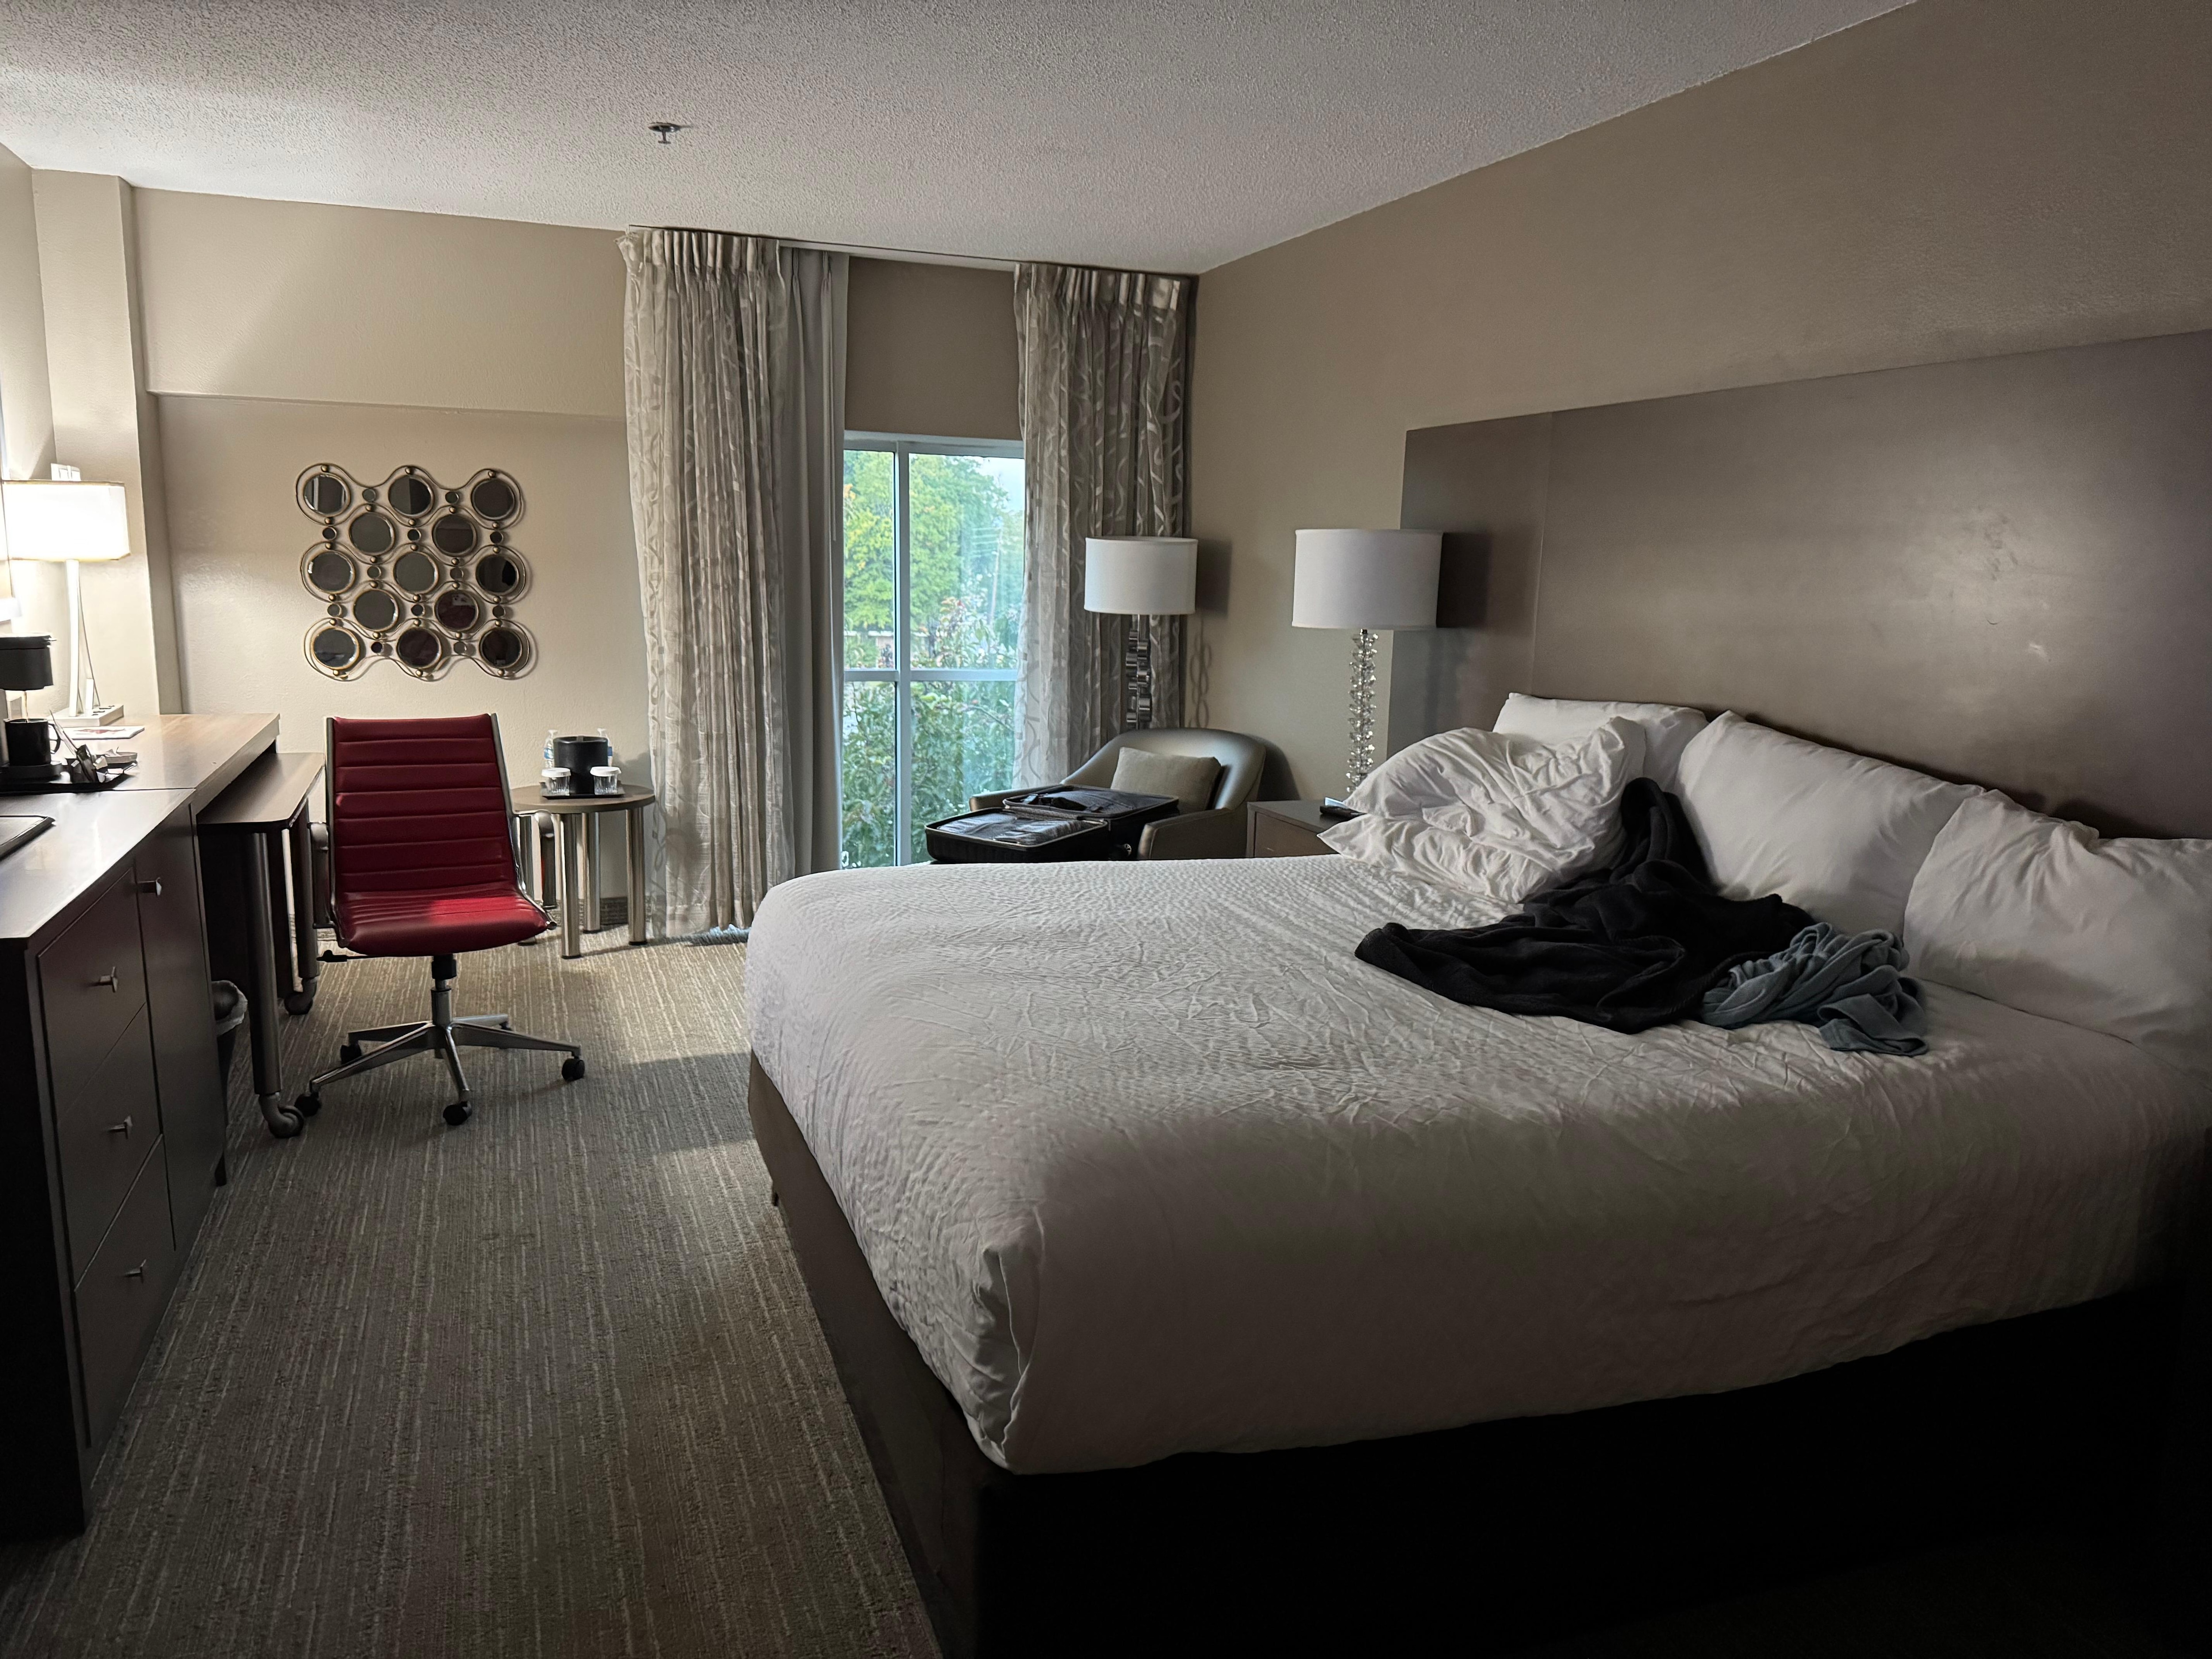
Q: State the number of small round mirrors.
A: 12